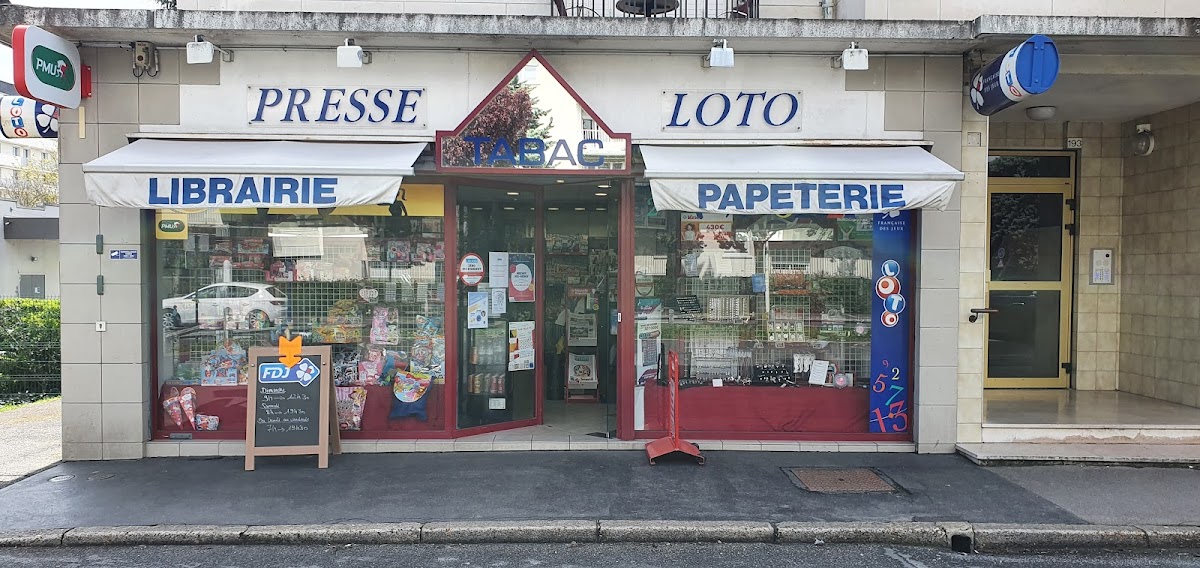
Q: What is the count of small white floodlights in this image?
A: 4